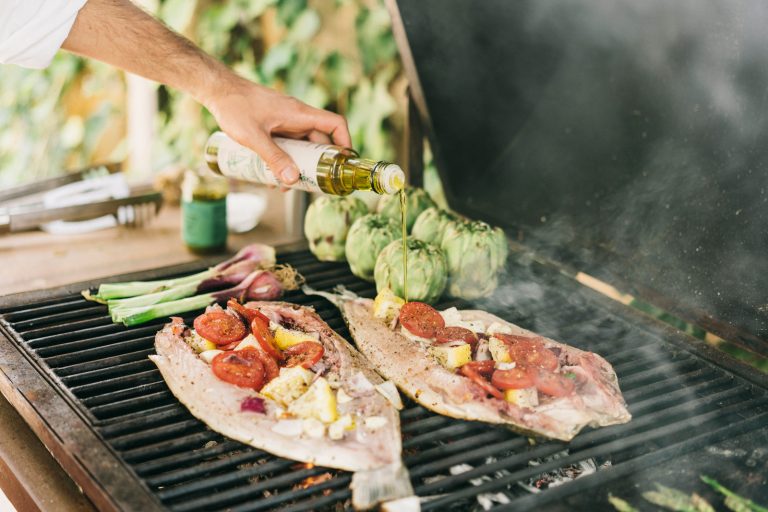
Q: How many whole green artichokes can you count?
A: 6